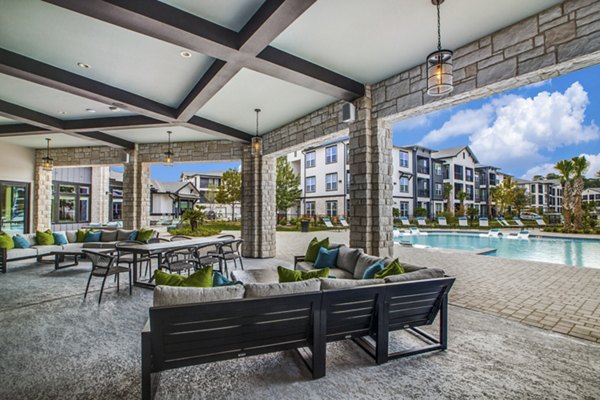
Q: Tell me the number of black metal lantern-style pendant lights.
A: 4